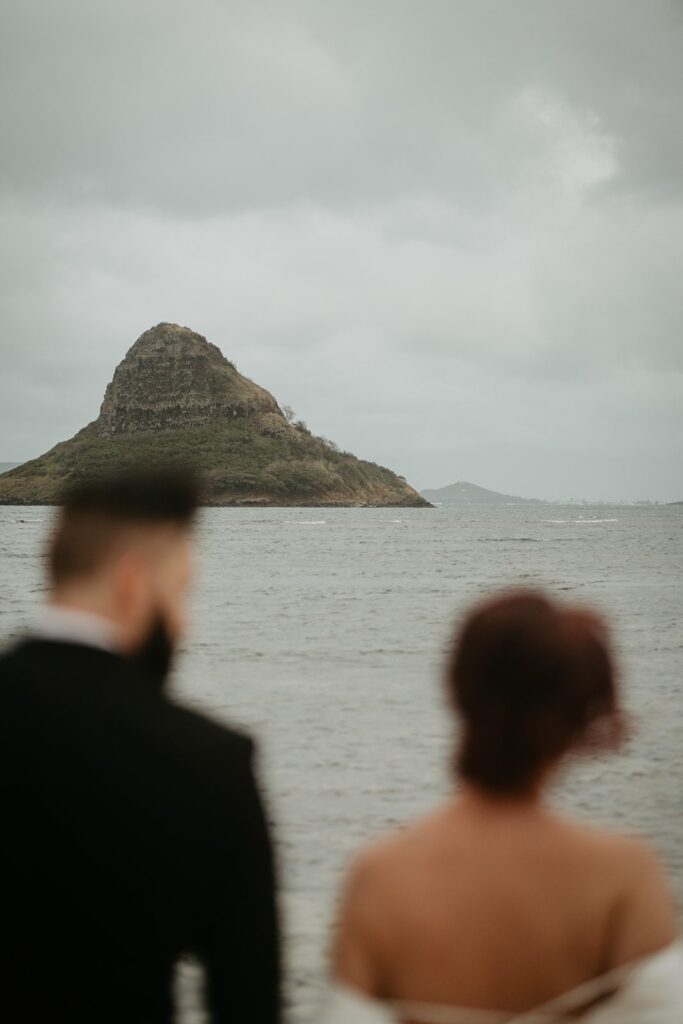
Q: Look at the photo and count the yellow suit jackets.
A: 0